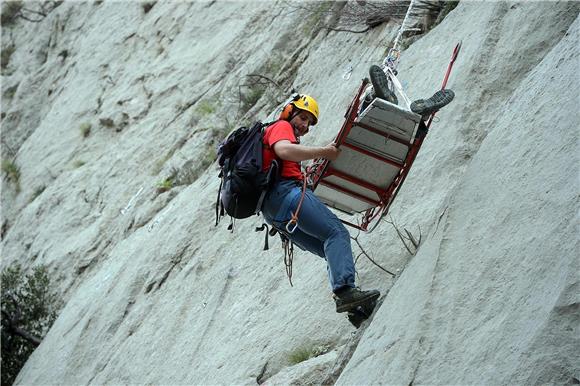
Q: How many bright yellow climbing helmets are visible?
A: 1